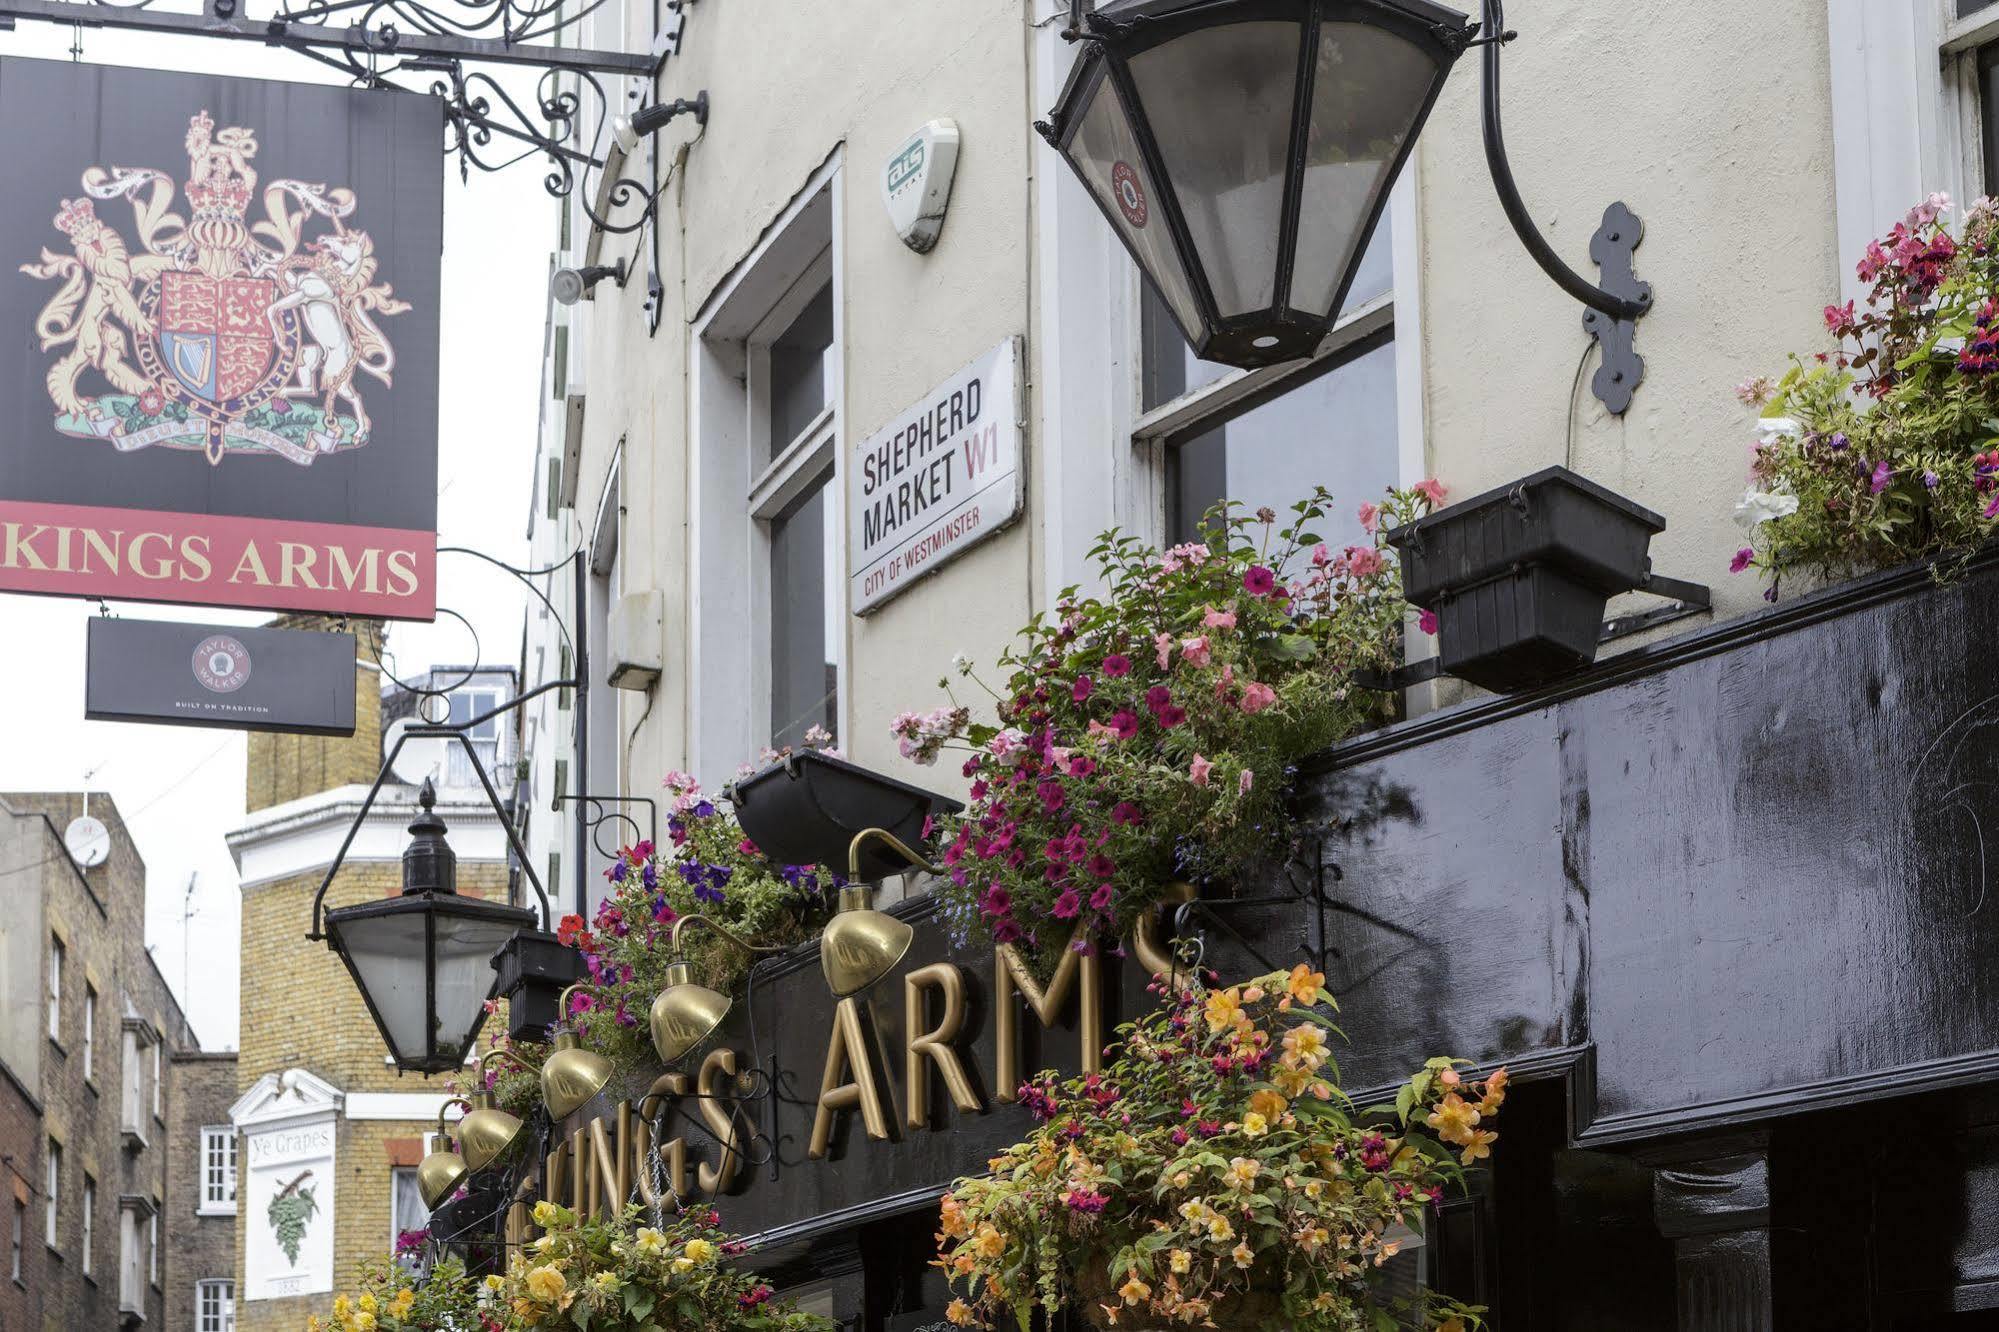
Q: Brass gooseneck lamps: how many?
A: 5